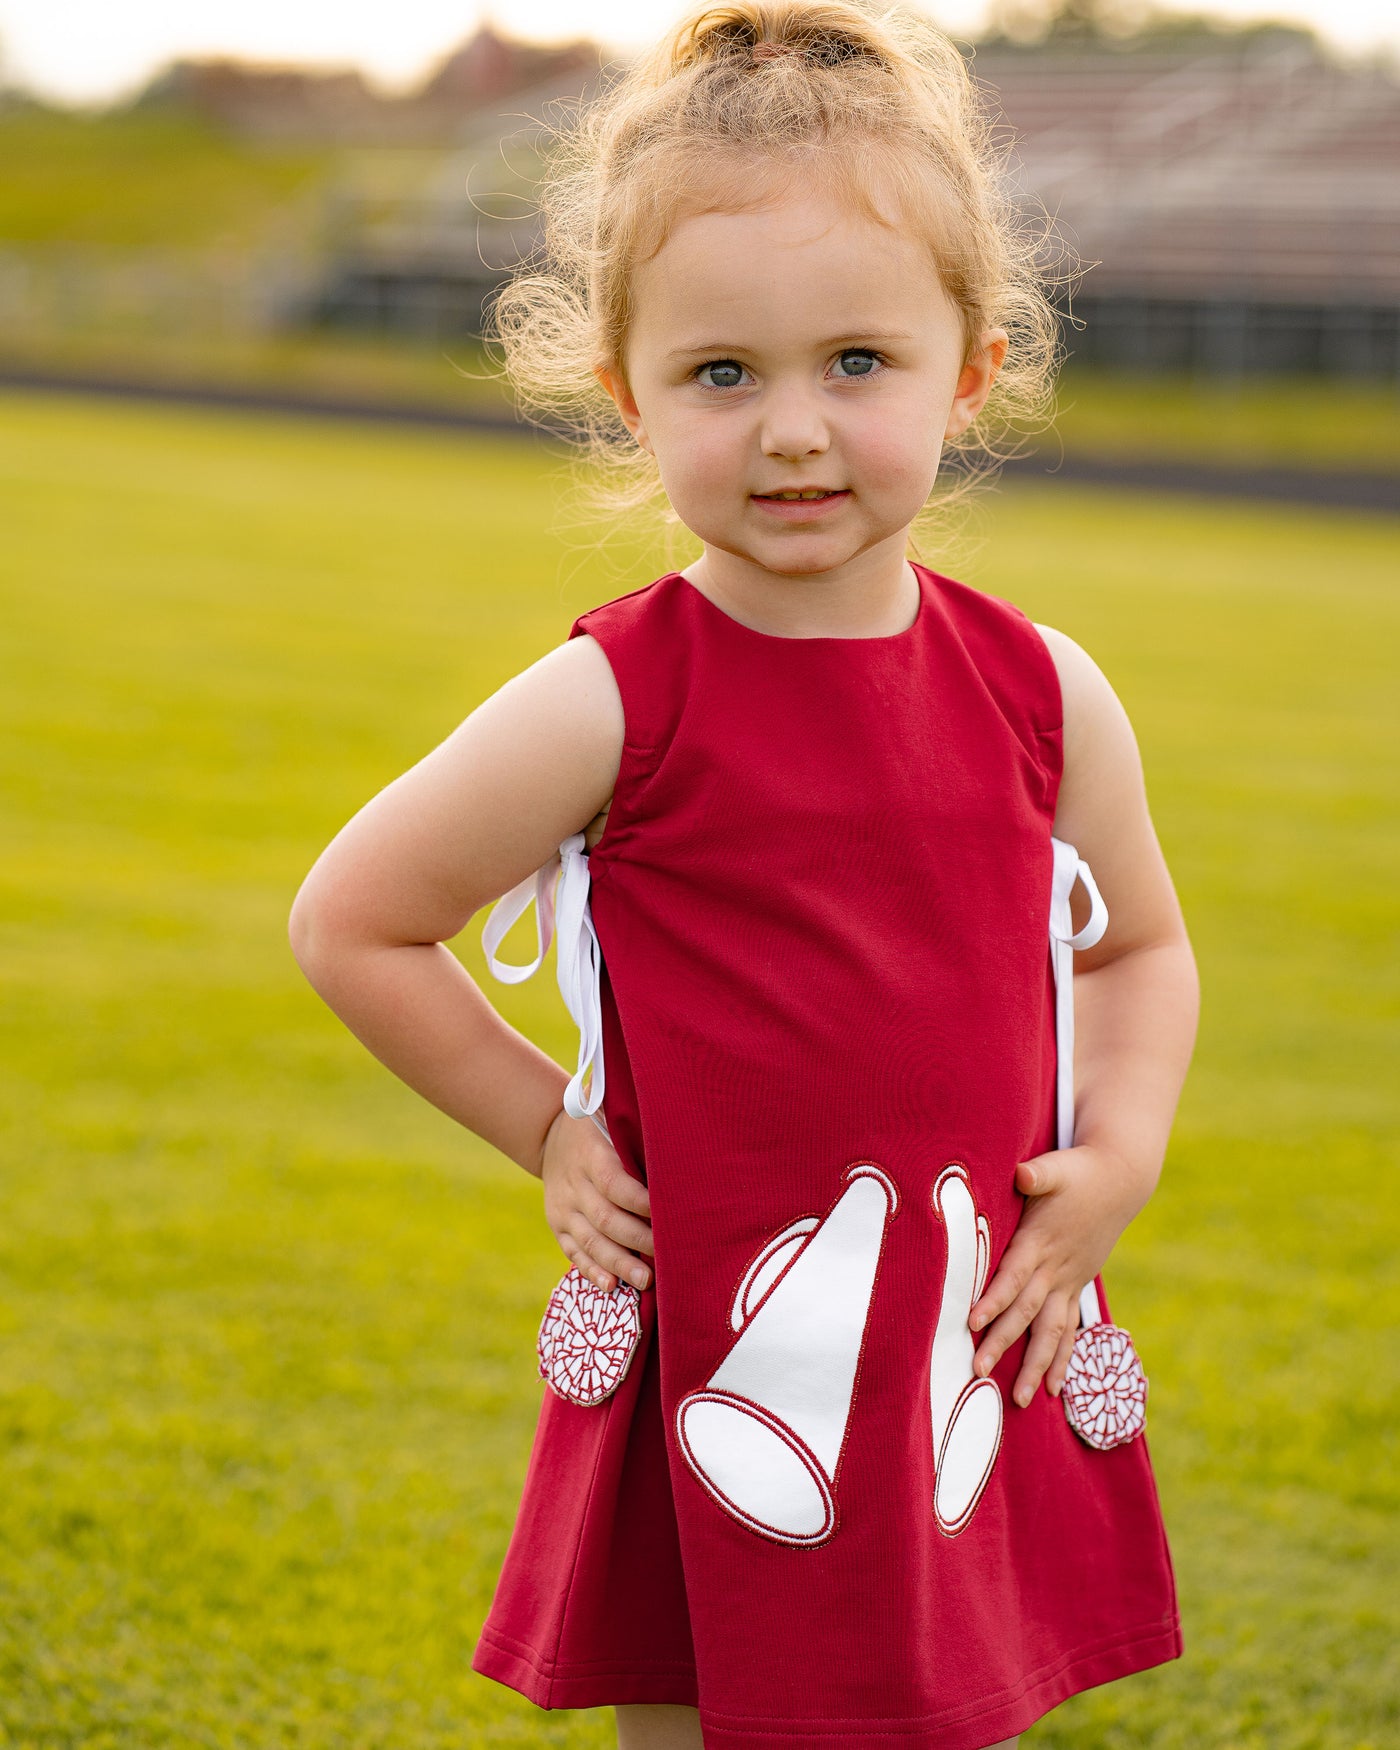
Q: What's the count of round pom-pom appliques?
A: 2